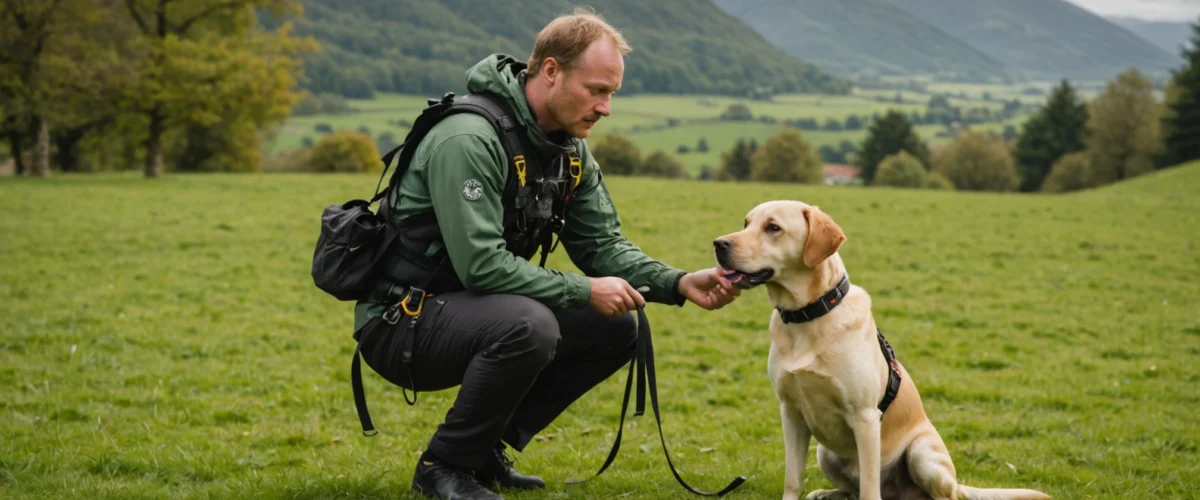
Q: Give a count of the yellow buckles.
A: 3